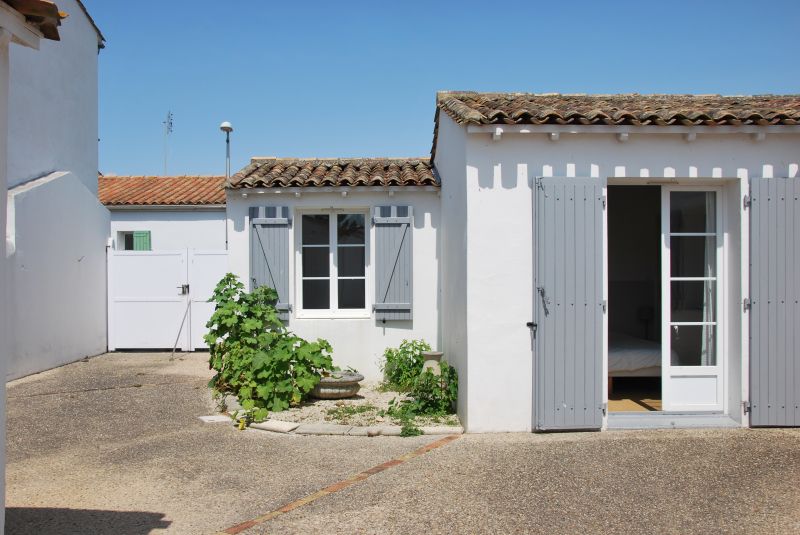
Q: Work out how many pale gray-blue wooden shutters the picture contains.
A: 4